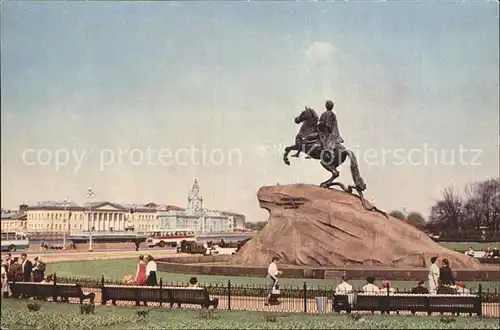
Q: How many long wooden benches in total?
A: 3